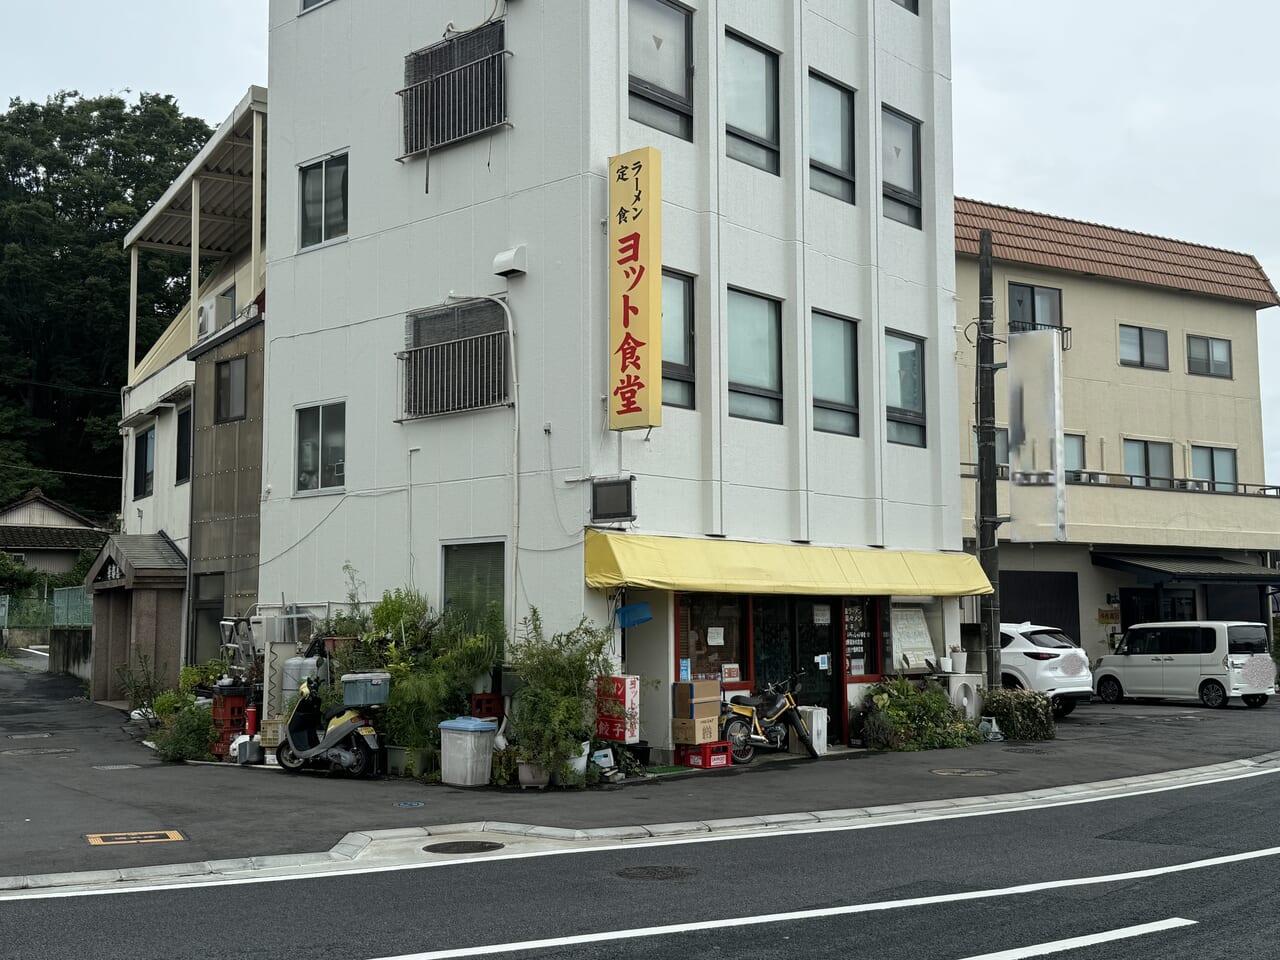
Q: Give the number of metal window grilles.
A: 2